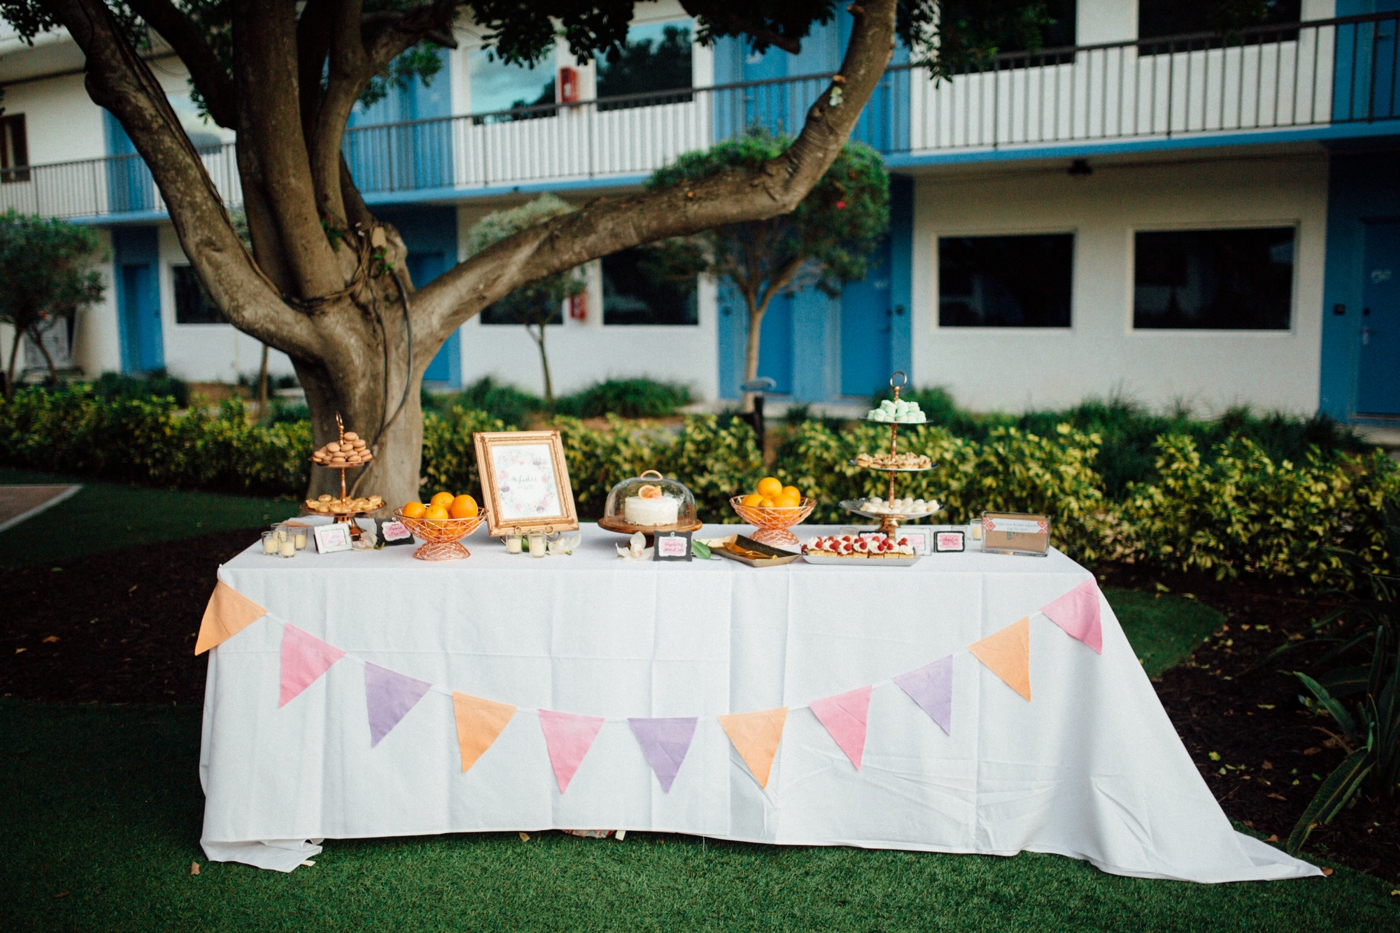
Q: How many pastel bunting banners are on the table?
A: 11